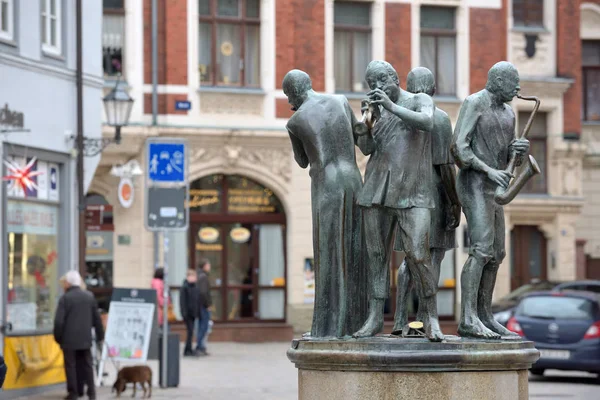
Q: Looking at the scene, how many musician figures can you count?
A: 4